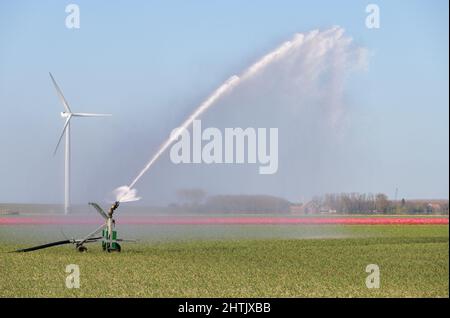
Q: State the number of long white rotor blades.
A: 3